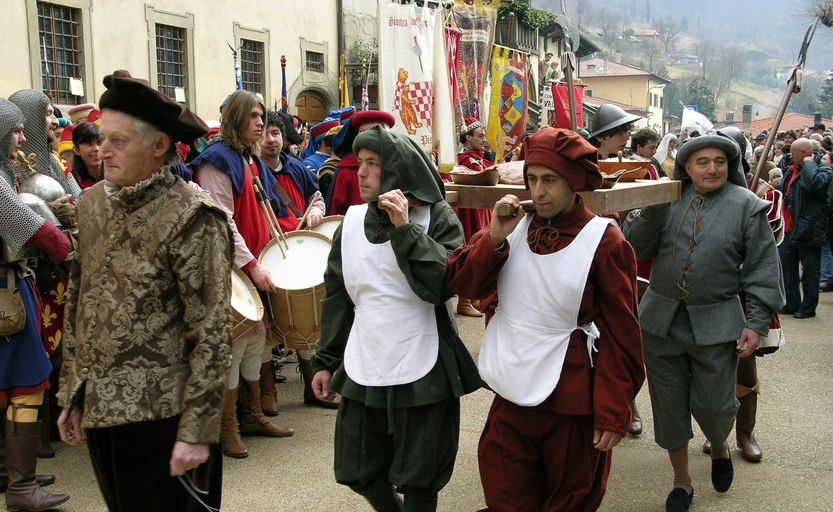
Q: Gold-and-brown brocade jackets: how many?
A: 1